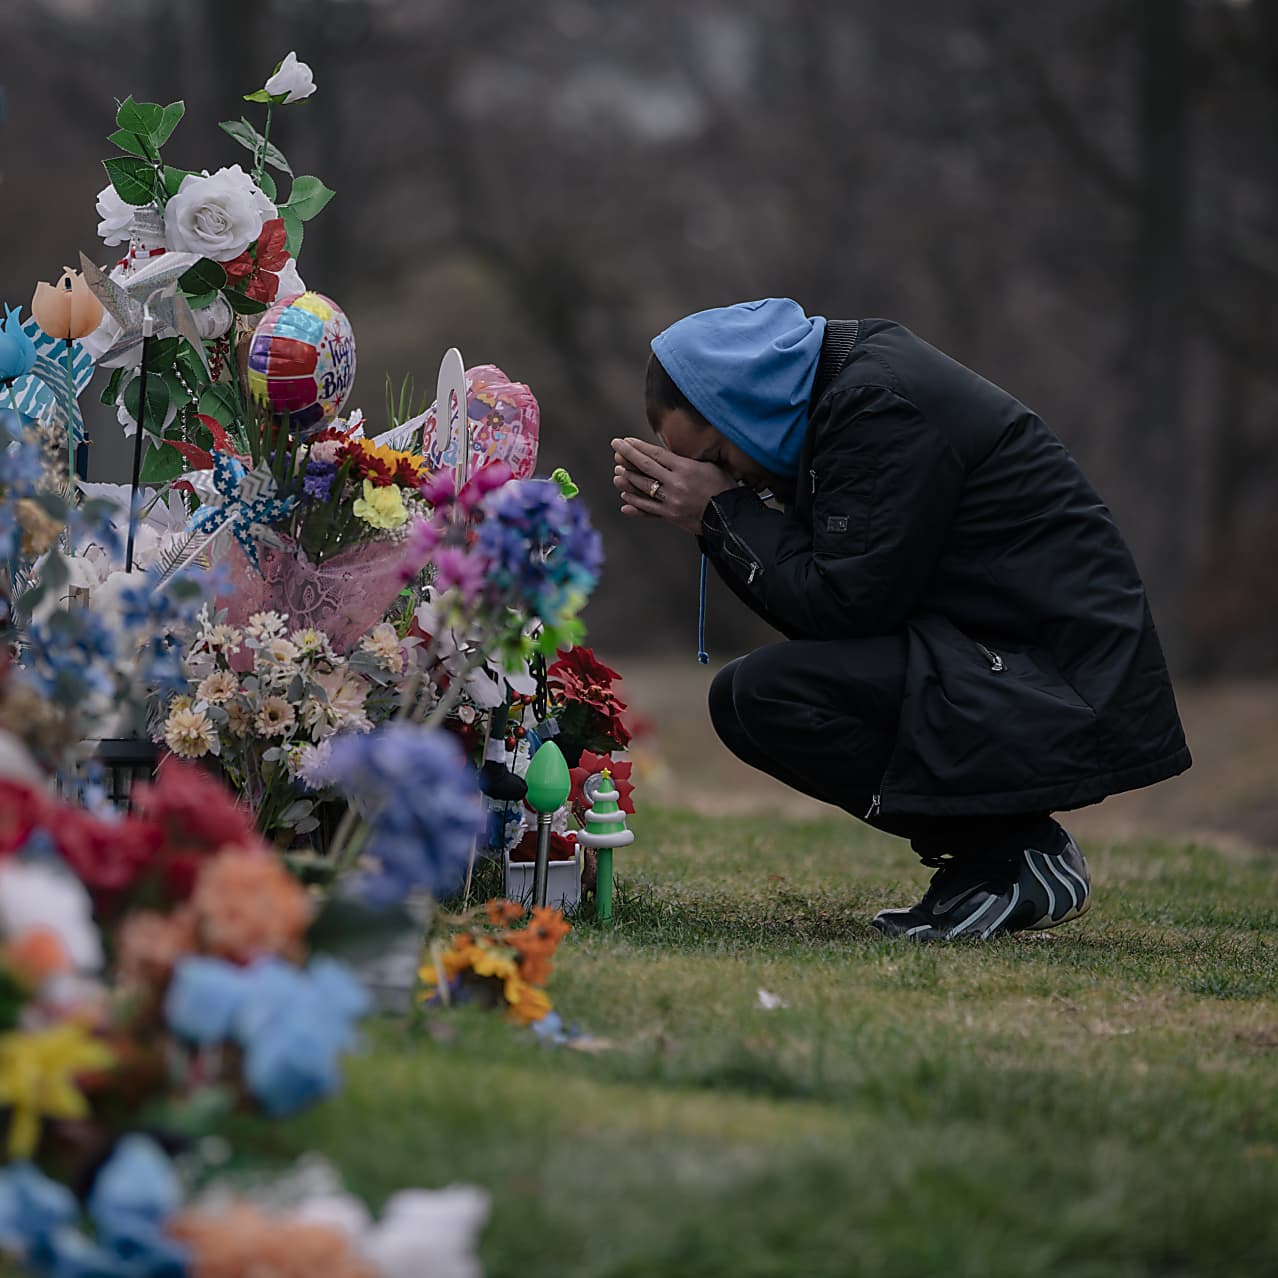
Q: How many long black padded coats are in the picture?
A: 1